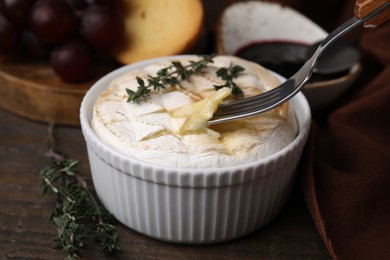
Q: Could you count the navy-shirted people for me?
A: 0